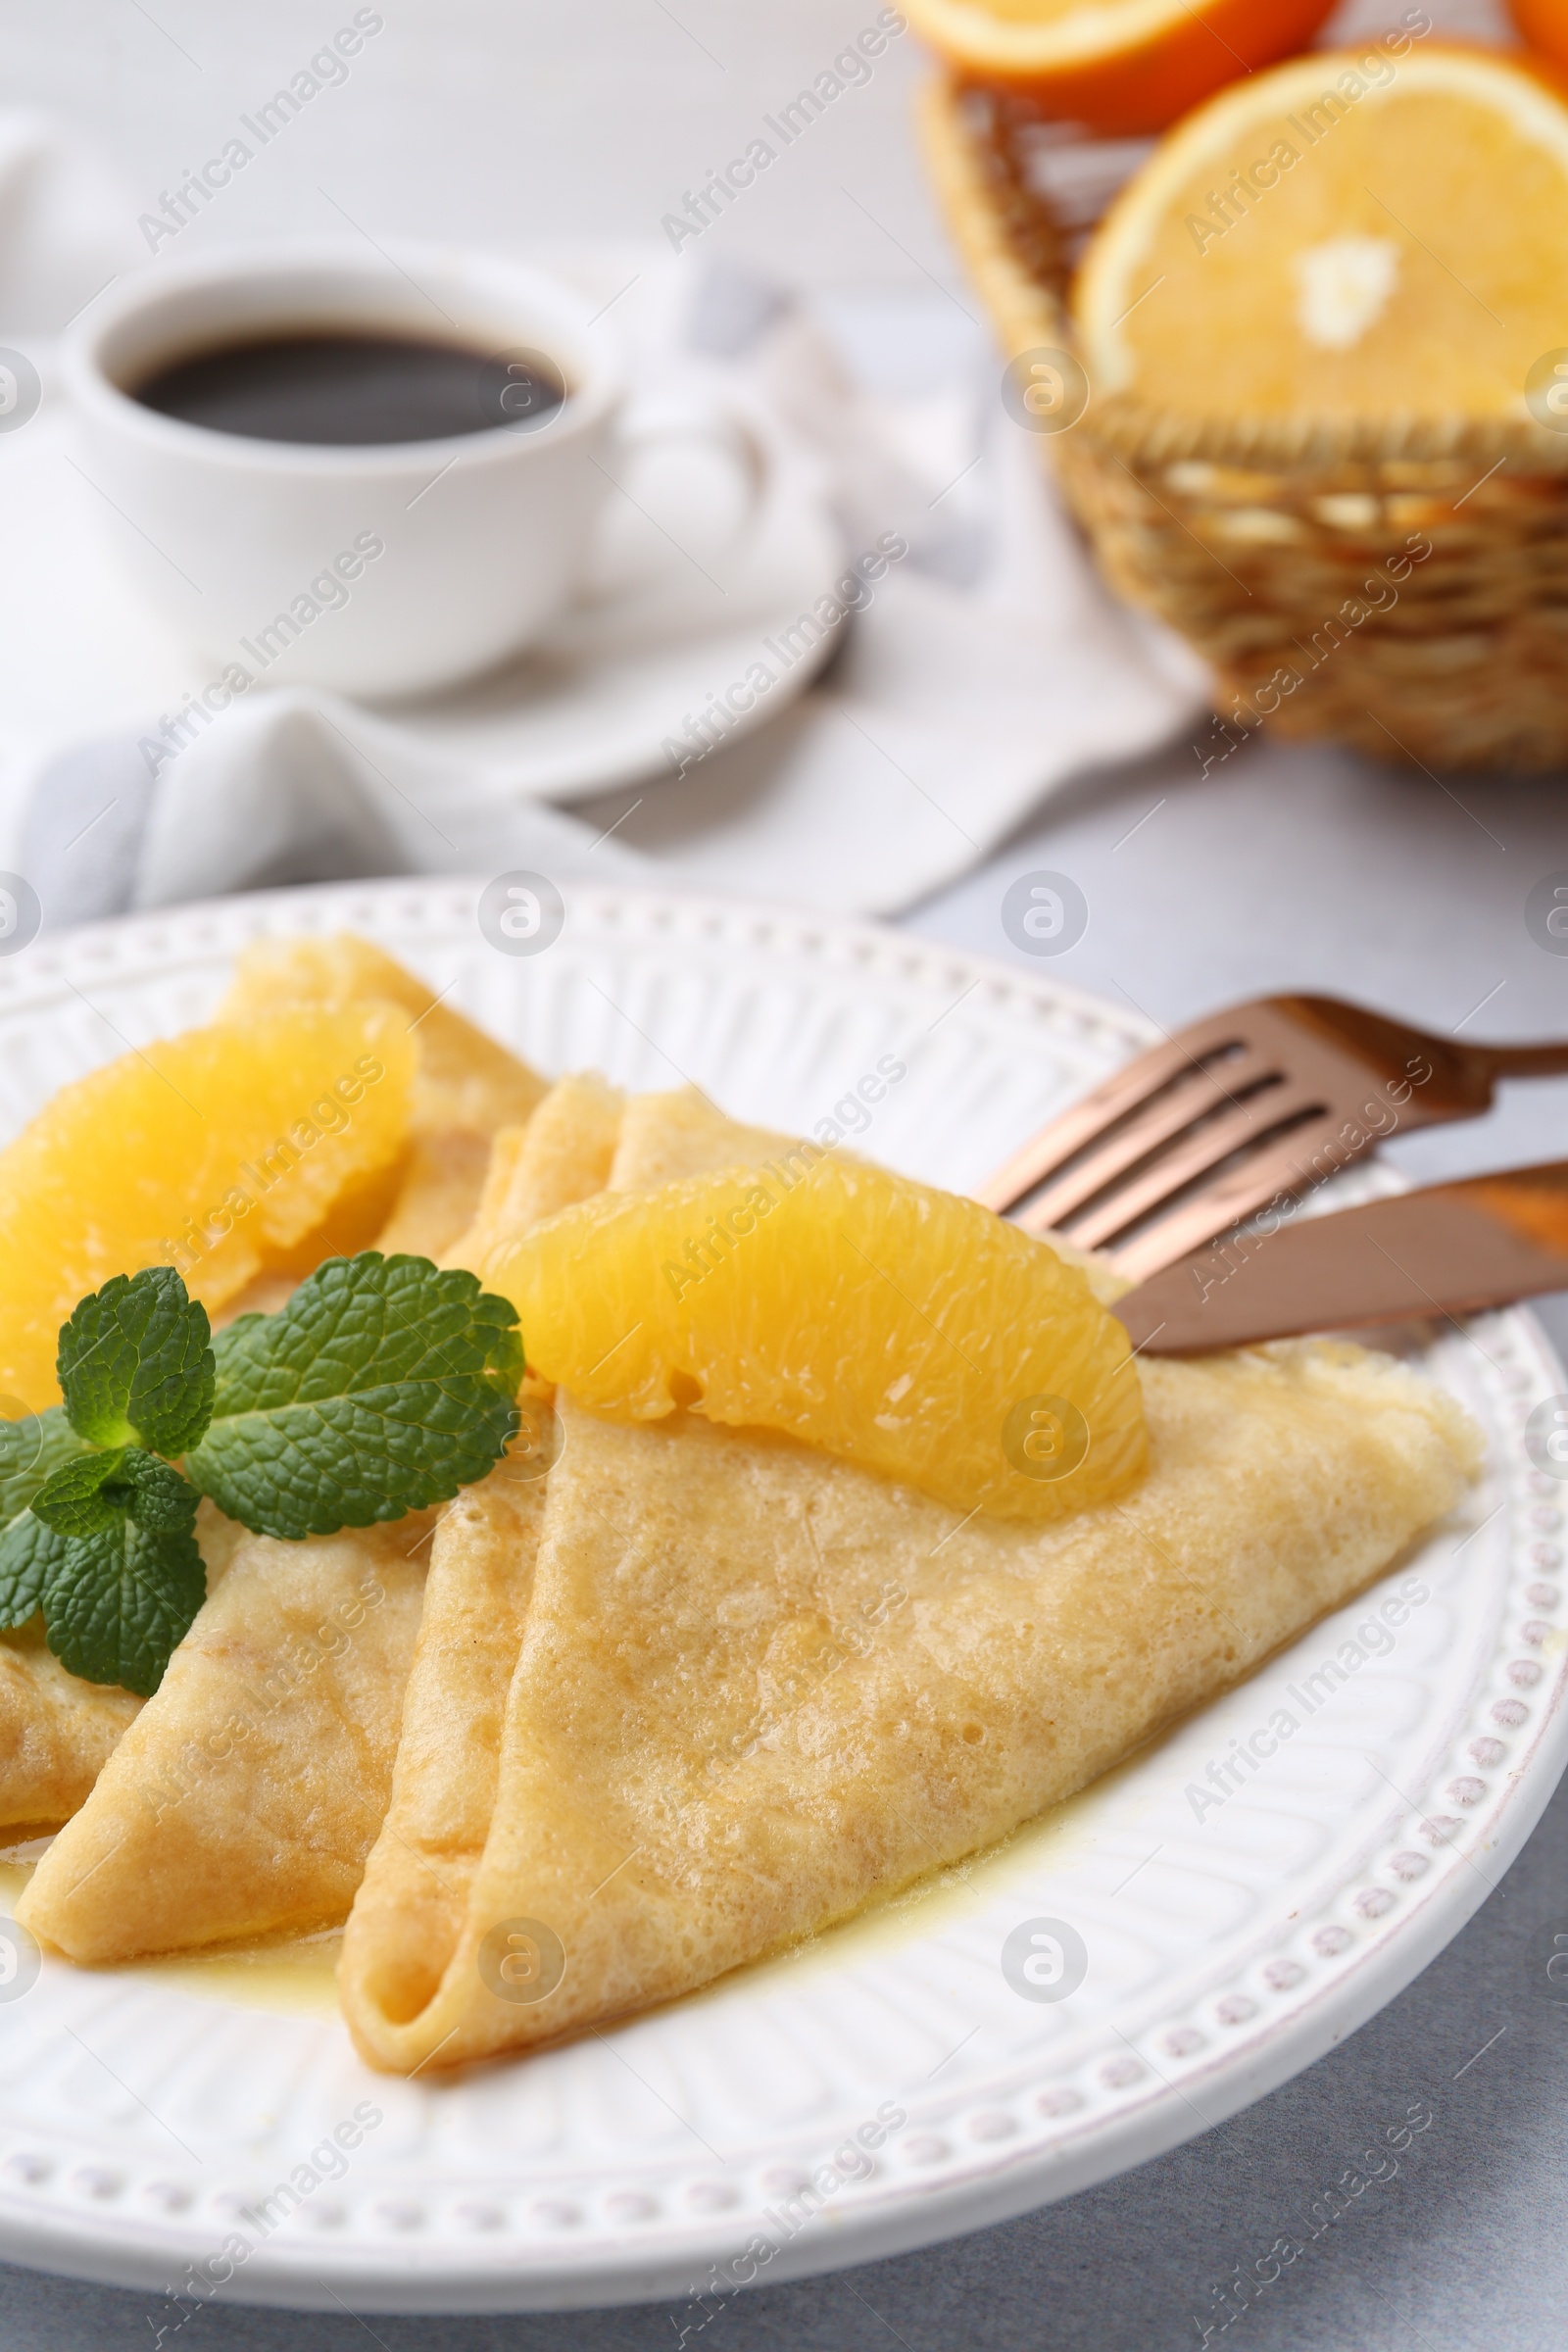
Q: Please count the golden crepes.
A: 3